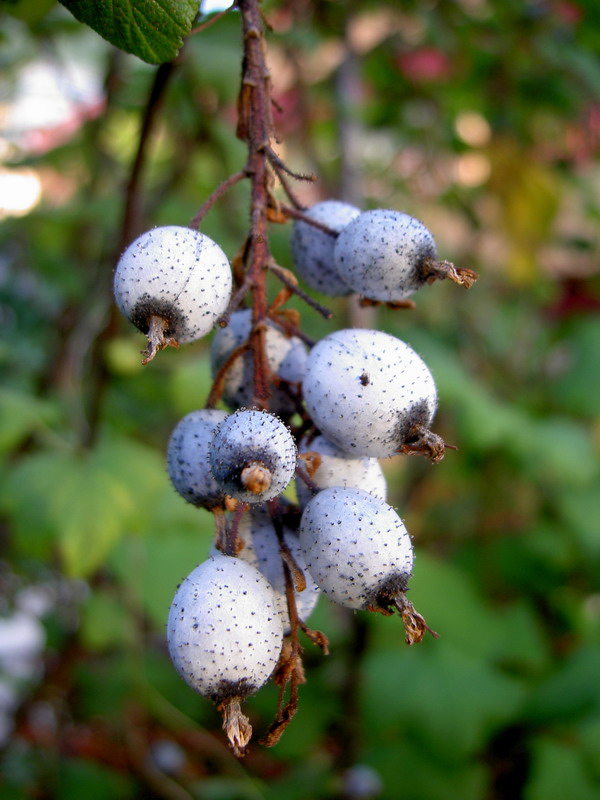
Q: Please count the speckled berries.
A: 11